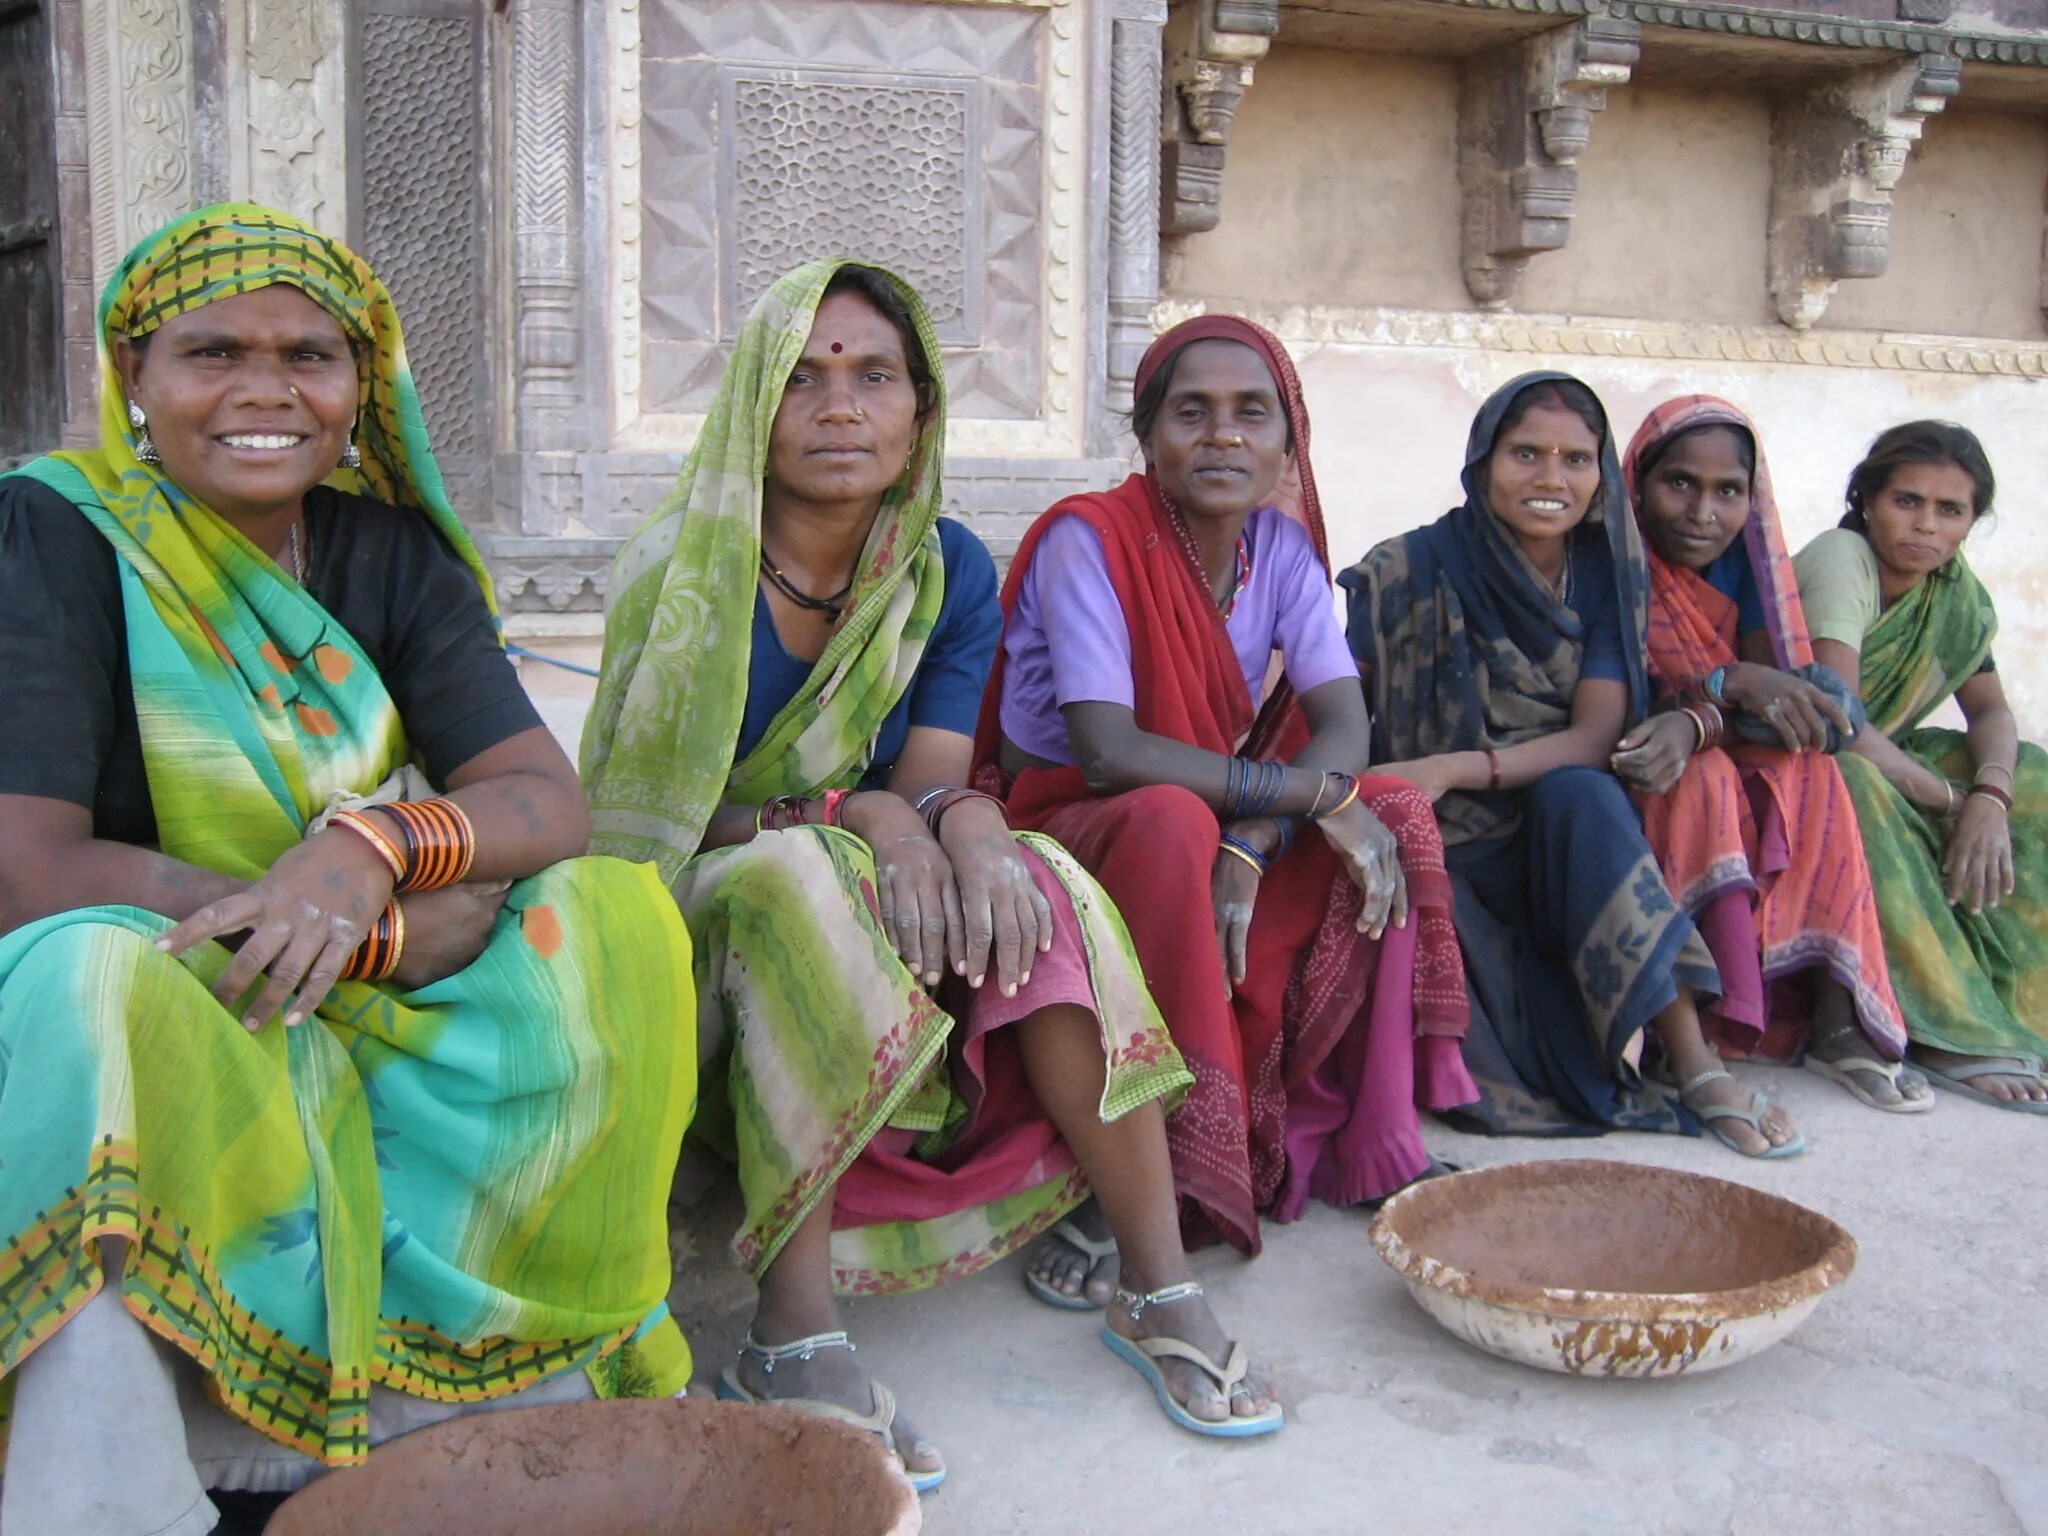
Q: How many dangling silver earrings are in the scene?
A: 2